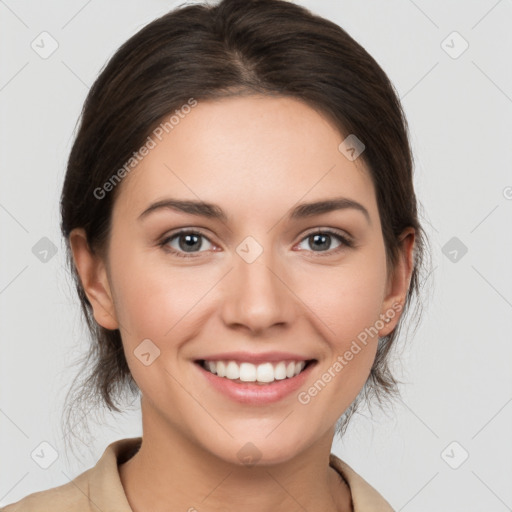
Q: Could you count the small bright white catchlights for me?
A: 4